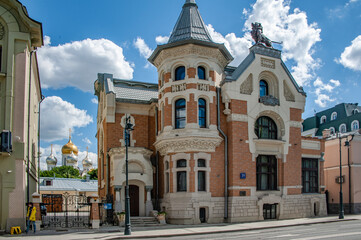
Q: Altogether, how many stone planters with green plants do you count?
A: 2